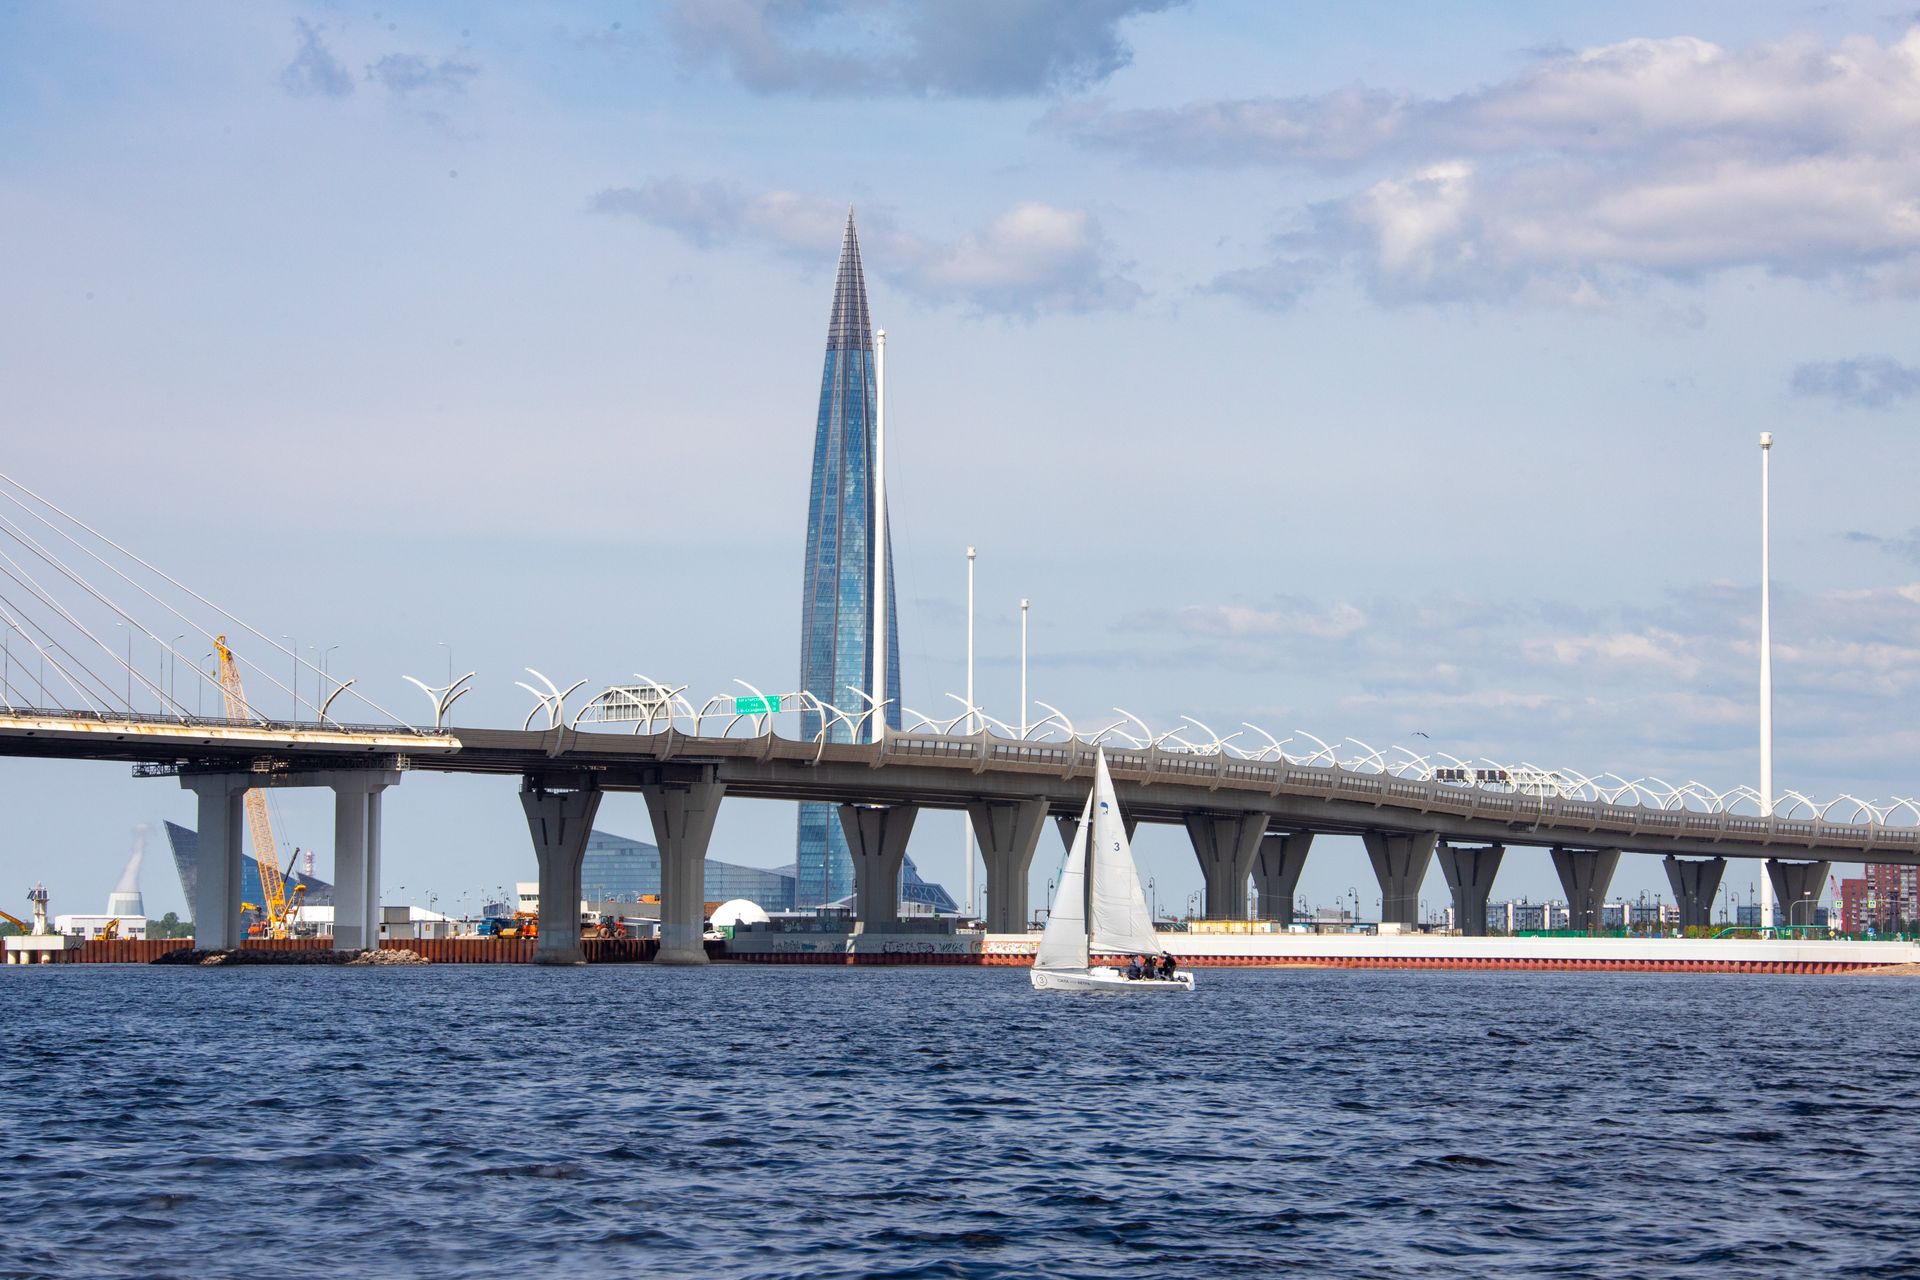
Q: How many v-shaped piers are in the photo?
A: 12